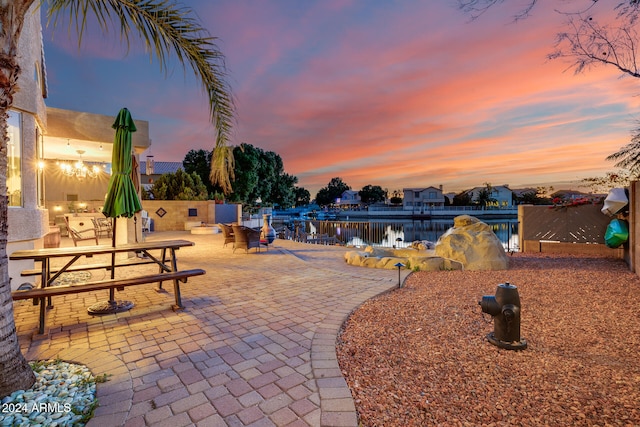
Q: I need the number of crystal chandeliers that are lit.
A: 1